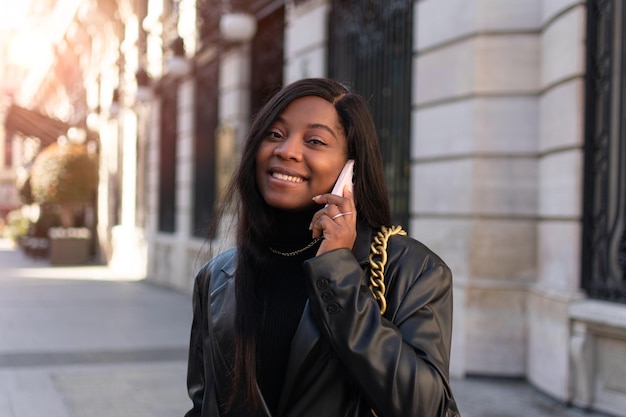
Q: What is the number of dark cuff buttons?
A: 3